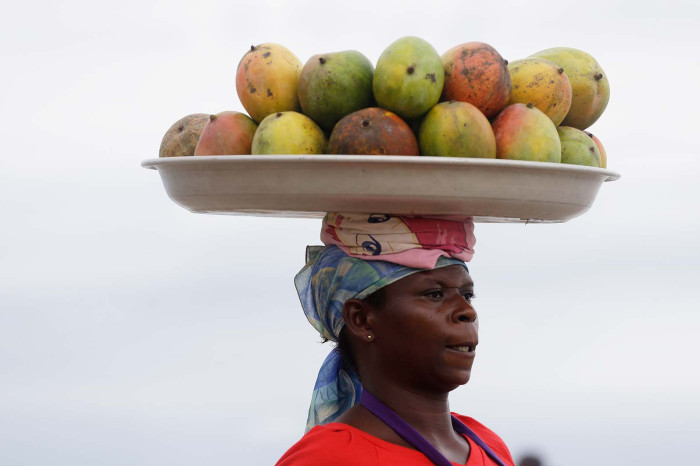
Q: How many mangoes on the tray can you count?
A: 14